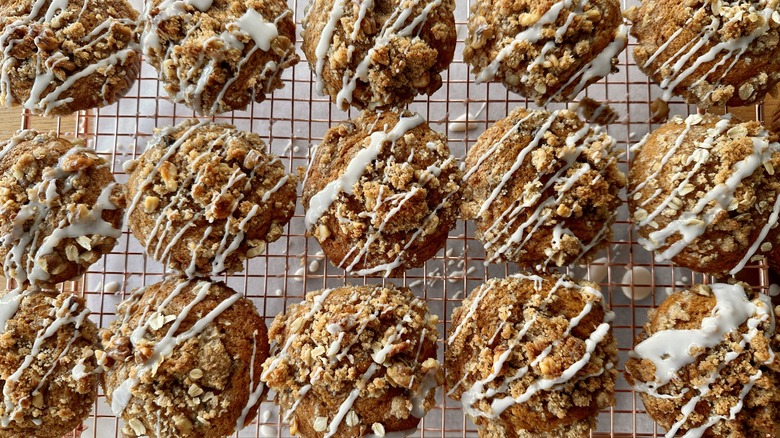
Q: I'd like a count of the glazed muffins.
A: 15